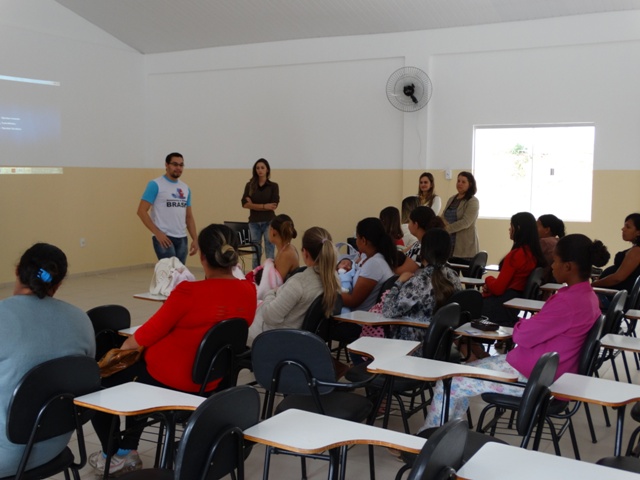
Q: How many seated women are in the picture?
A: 13